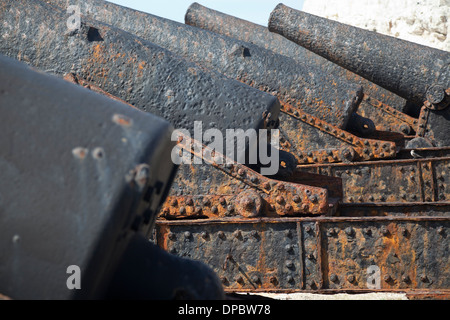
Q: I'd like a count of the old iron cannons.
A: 5